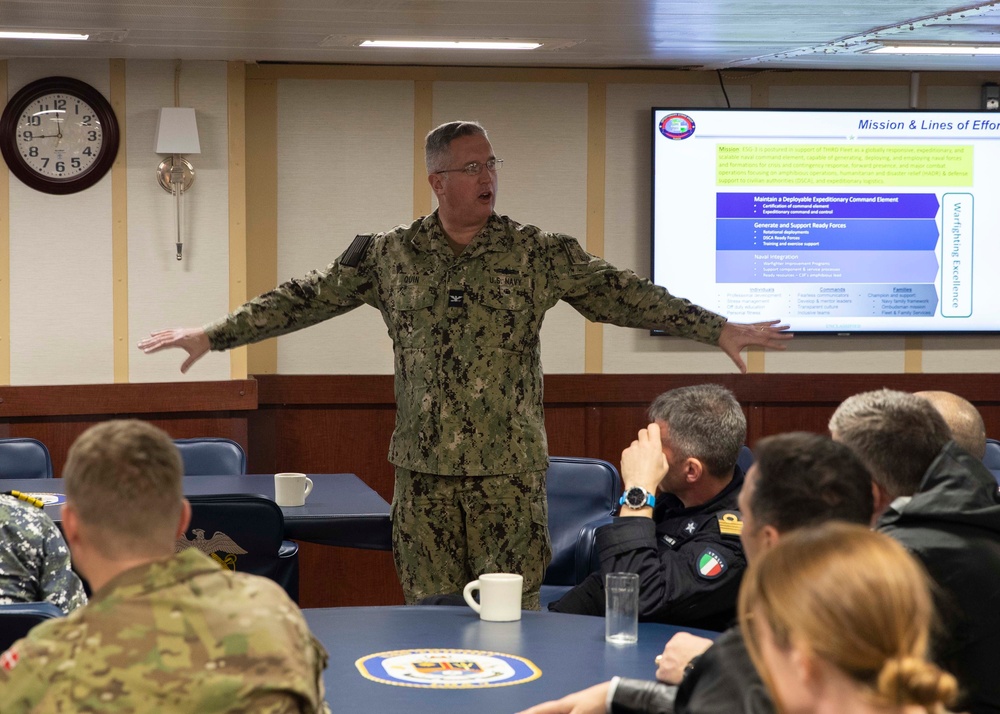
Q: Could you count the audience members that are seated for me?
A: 7